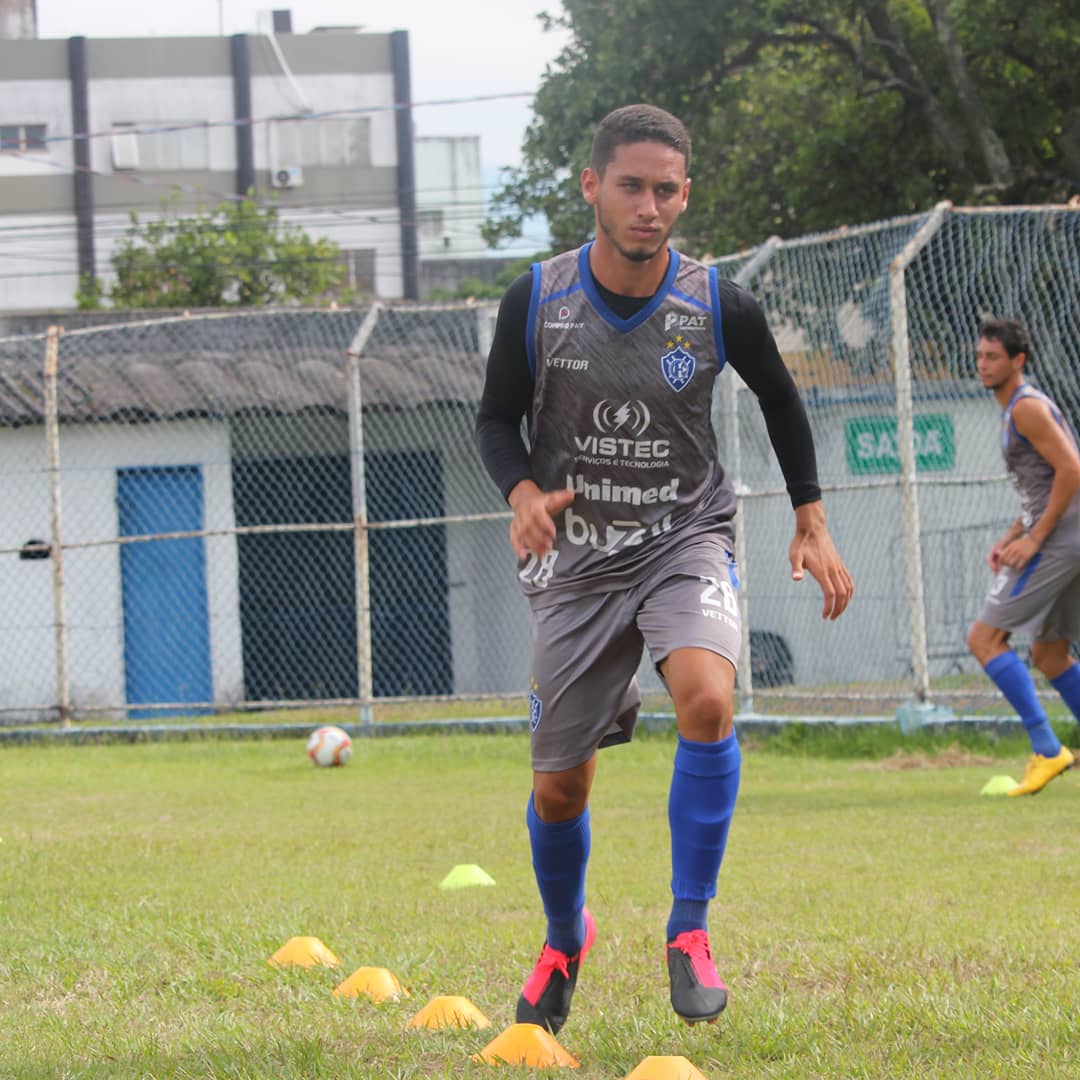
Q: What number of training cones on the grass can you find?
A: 7